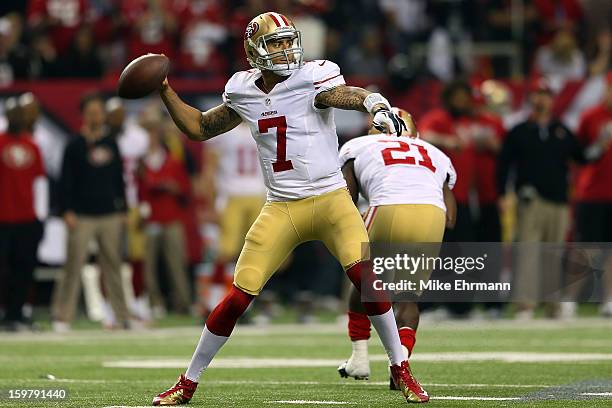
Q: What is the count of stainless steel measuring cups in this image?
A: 0